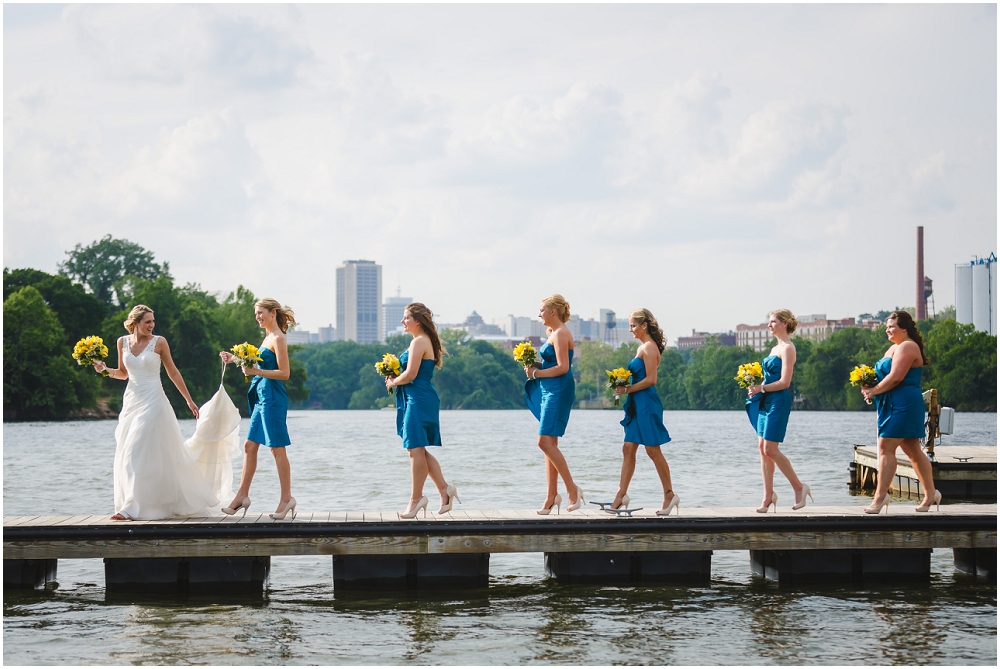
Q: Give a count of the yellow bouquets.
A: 7